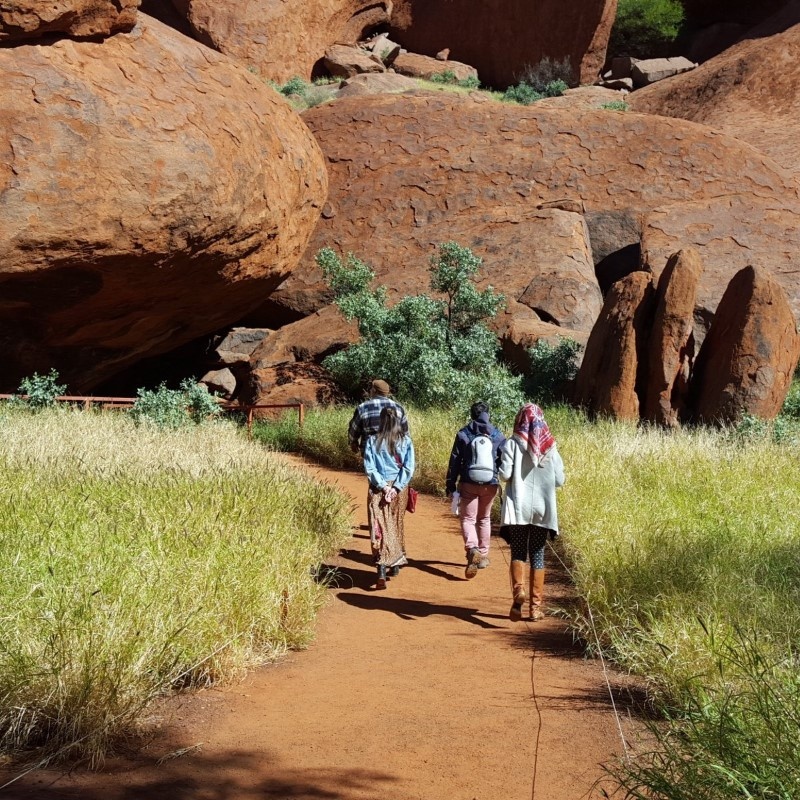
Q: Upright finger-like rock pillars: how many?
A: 3